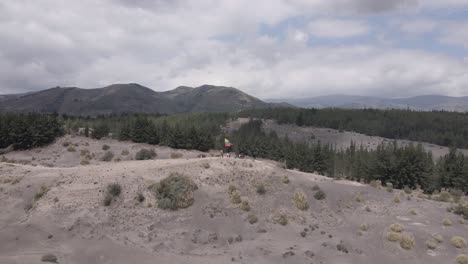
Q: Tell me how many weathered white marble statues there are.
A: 0